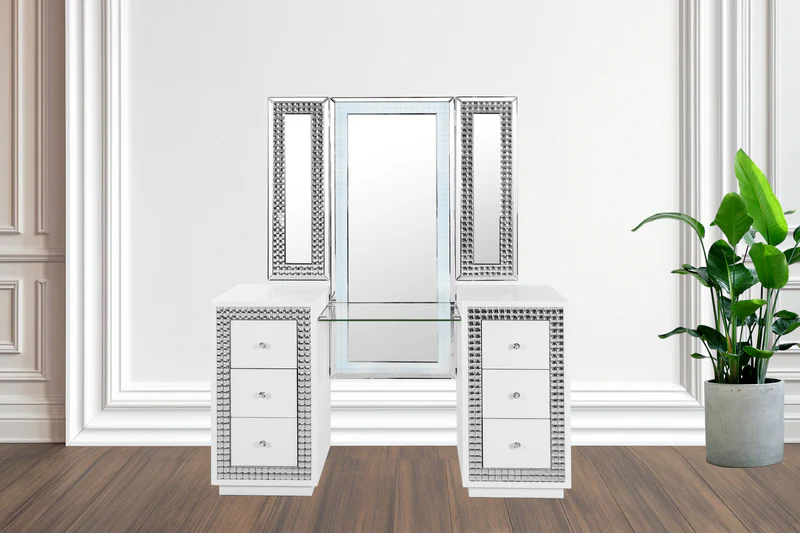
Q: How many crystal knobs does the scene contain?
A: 6